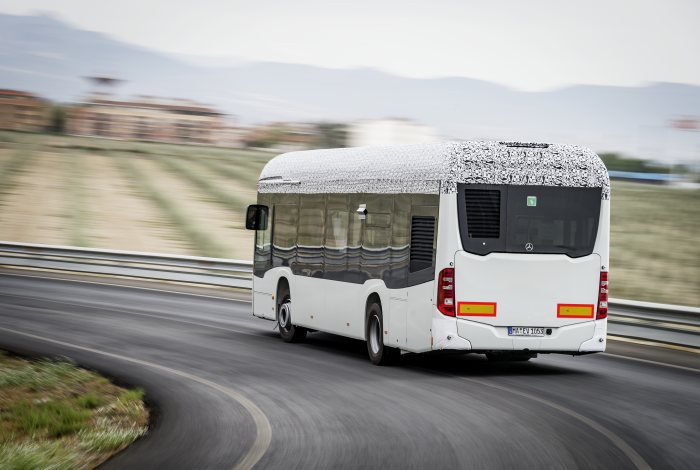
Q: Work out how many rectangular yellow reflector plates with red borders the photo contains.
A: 2